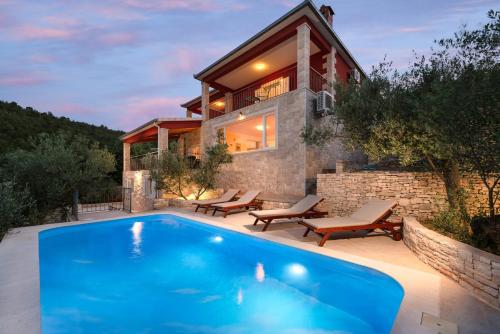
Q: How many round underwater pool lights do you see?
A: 2